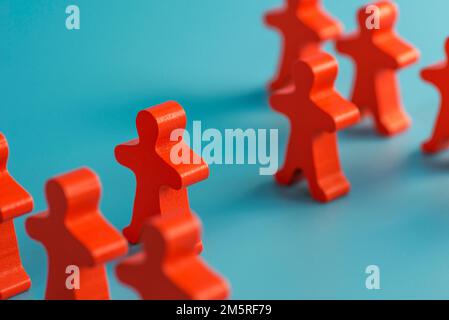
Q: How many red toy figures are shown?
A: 8